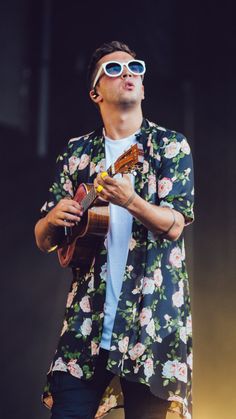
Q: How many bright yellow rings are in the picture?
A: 2